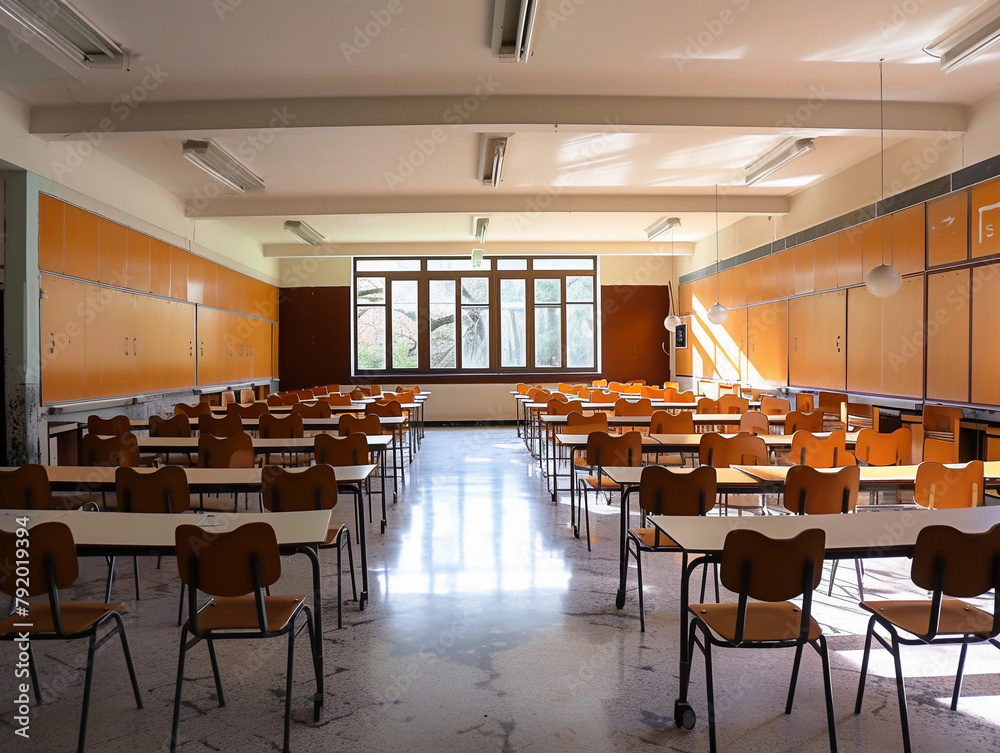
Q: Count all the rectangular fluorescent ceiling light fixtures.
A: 9